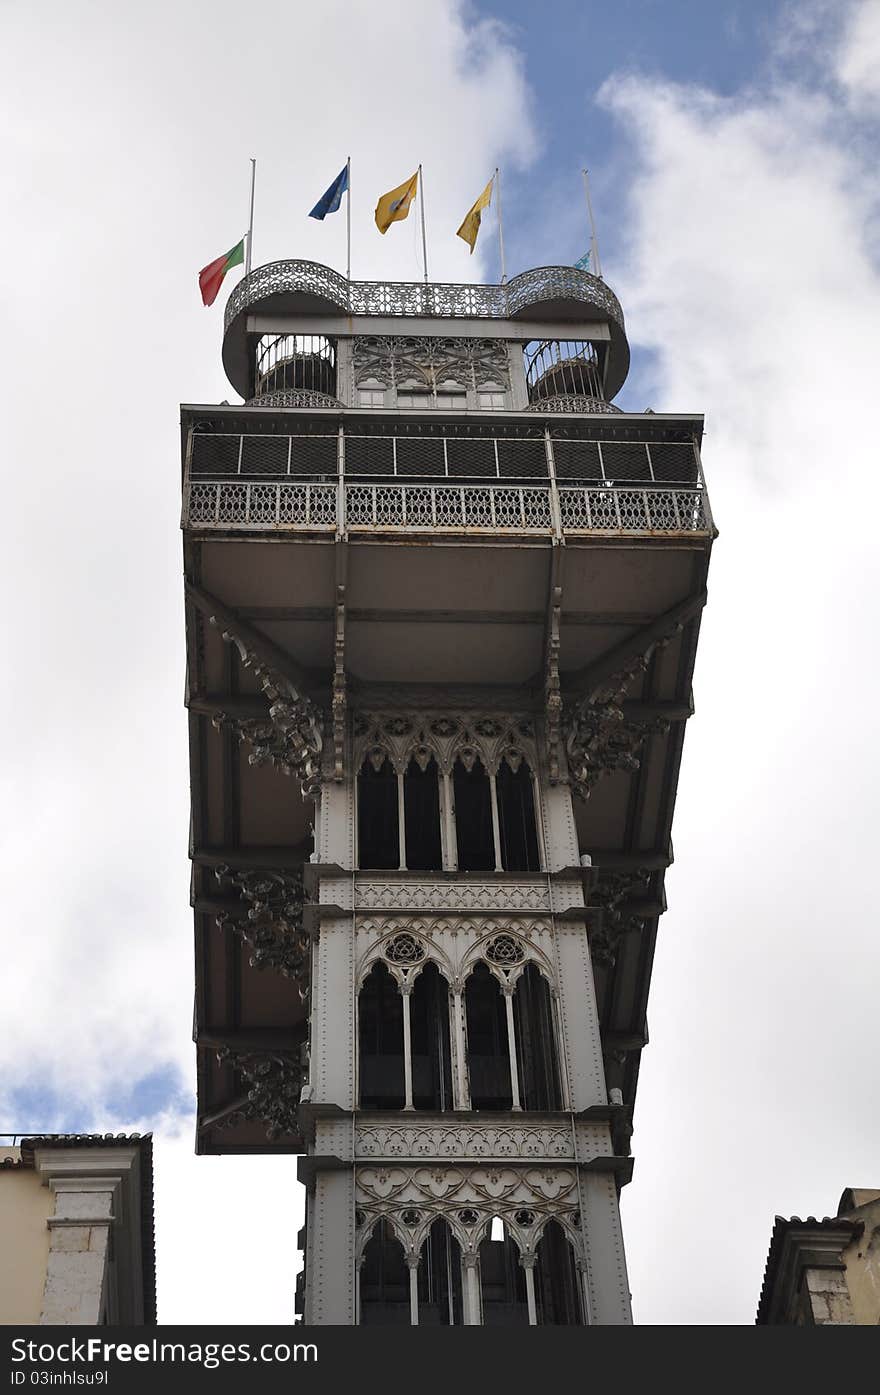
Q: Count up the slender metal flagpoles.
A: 5